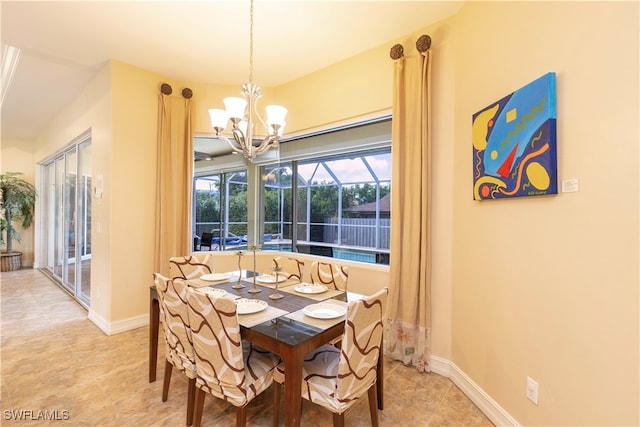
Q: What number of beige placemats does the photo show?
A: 6